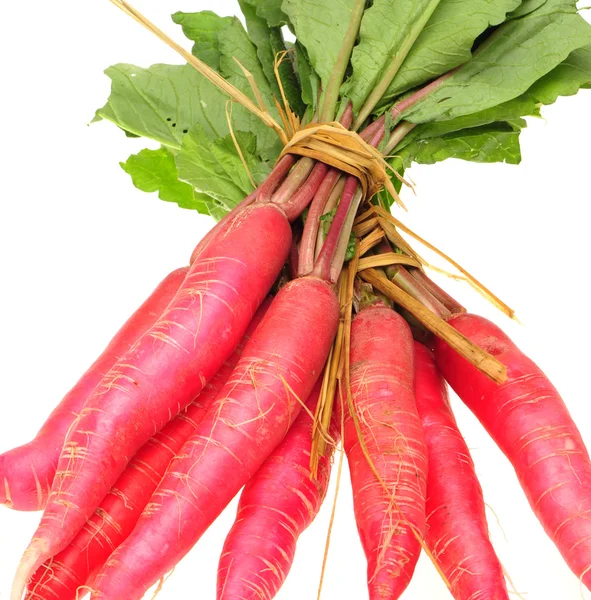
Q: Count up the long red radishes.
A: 8